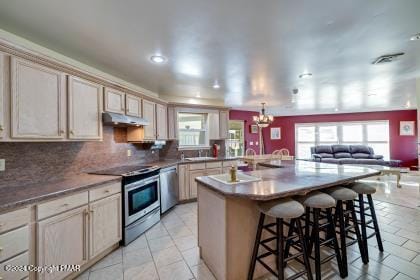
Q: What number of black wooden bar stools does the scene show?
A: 4